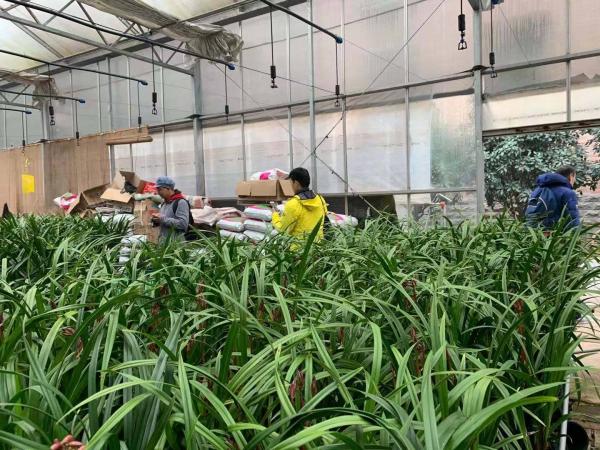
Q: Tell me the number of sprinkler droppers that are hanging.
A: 10